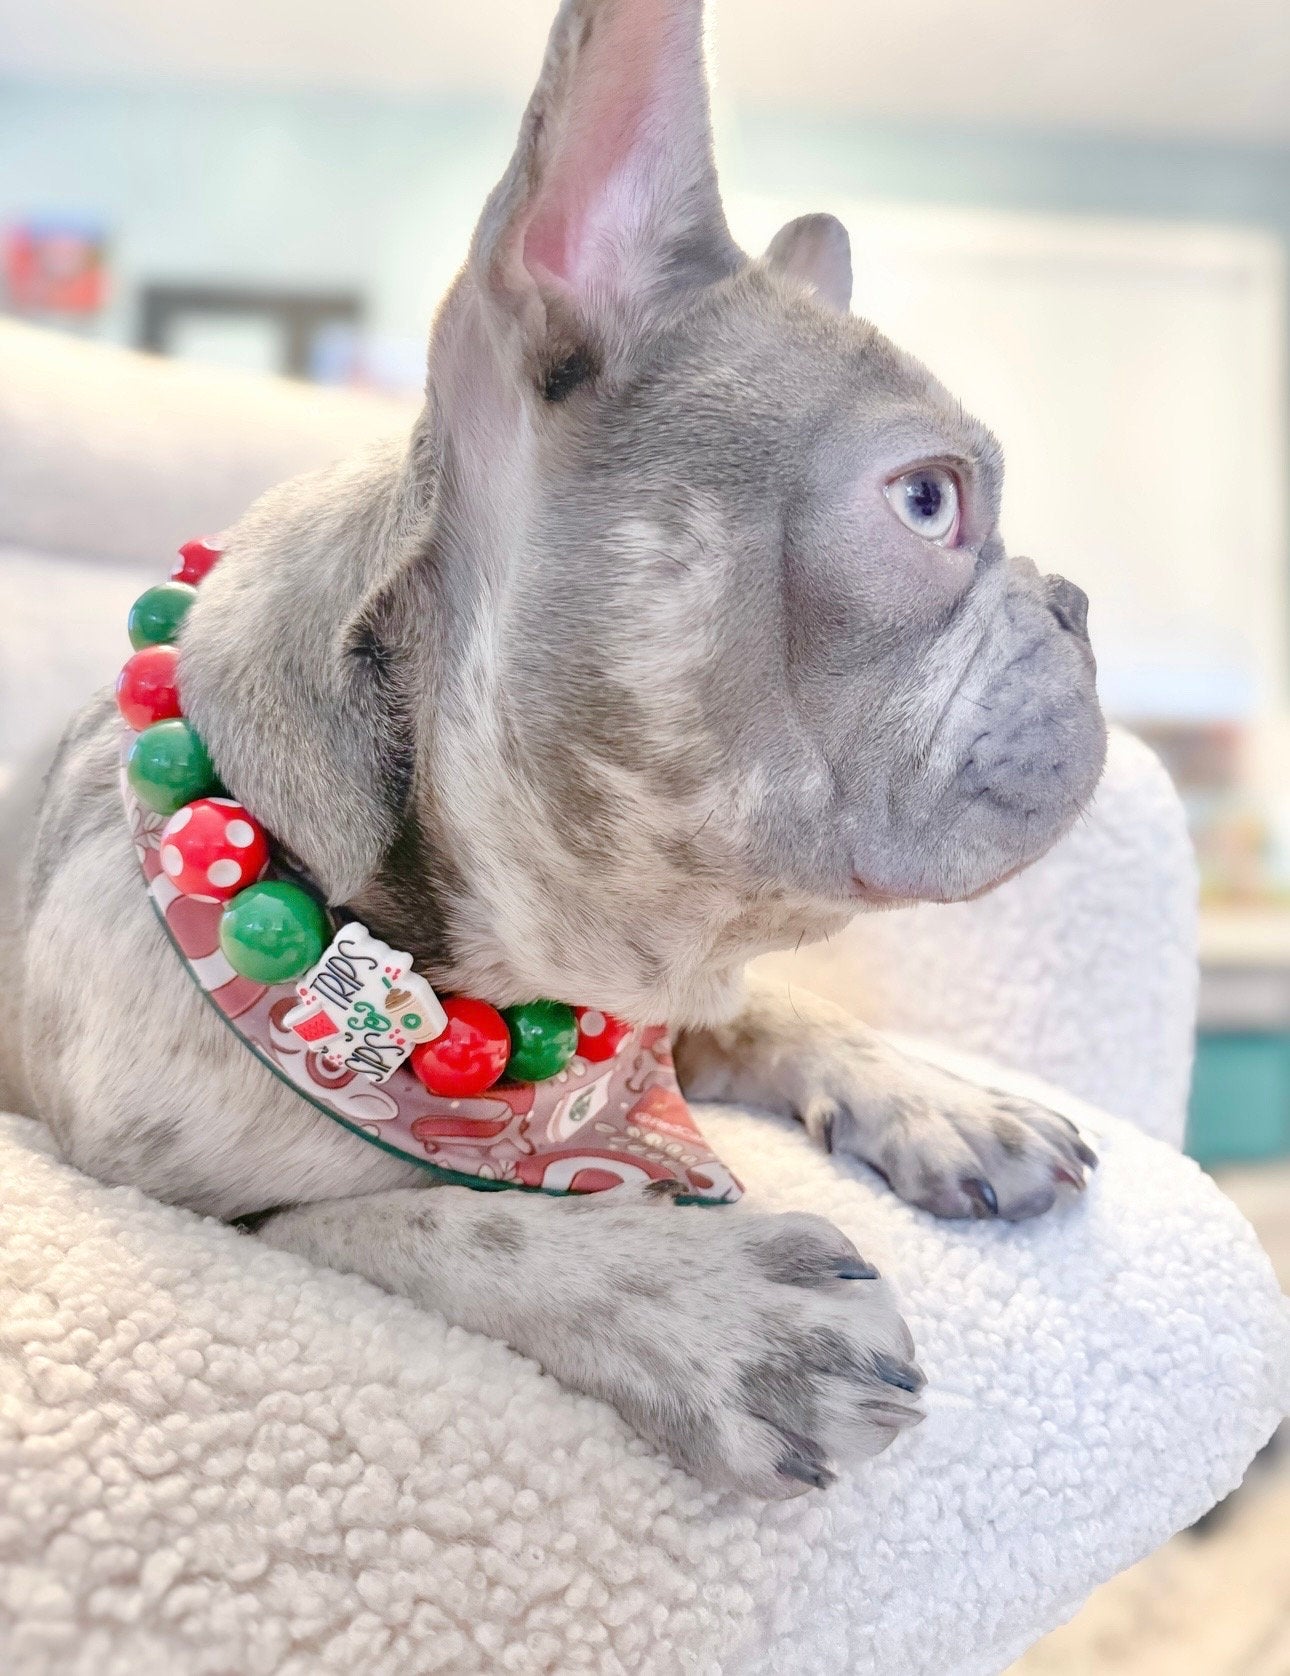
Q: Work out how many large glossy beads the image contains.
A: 9